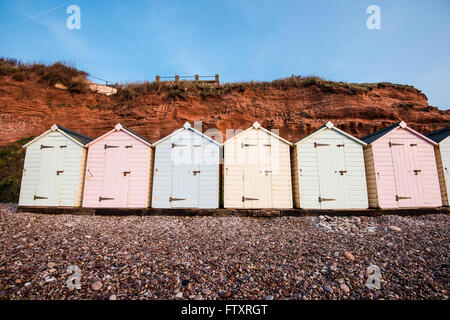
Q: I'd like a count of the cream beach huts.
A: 1